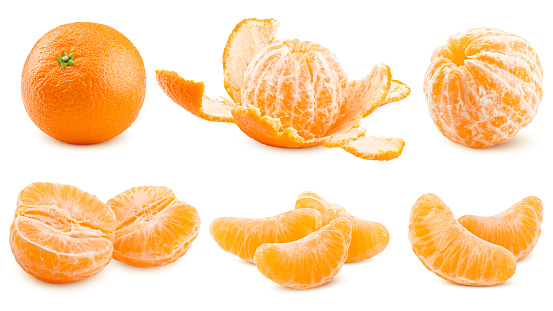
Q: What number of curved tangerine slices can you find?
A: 5